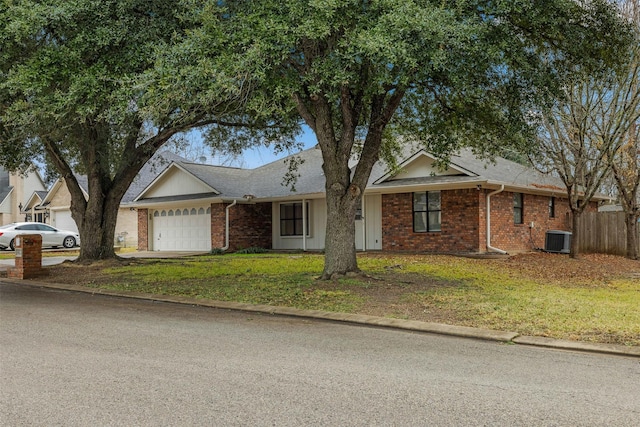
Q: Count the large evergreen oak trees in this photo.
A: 2